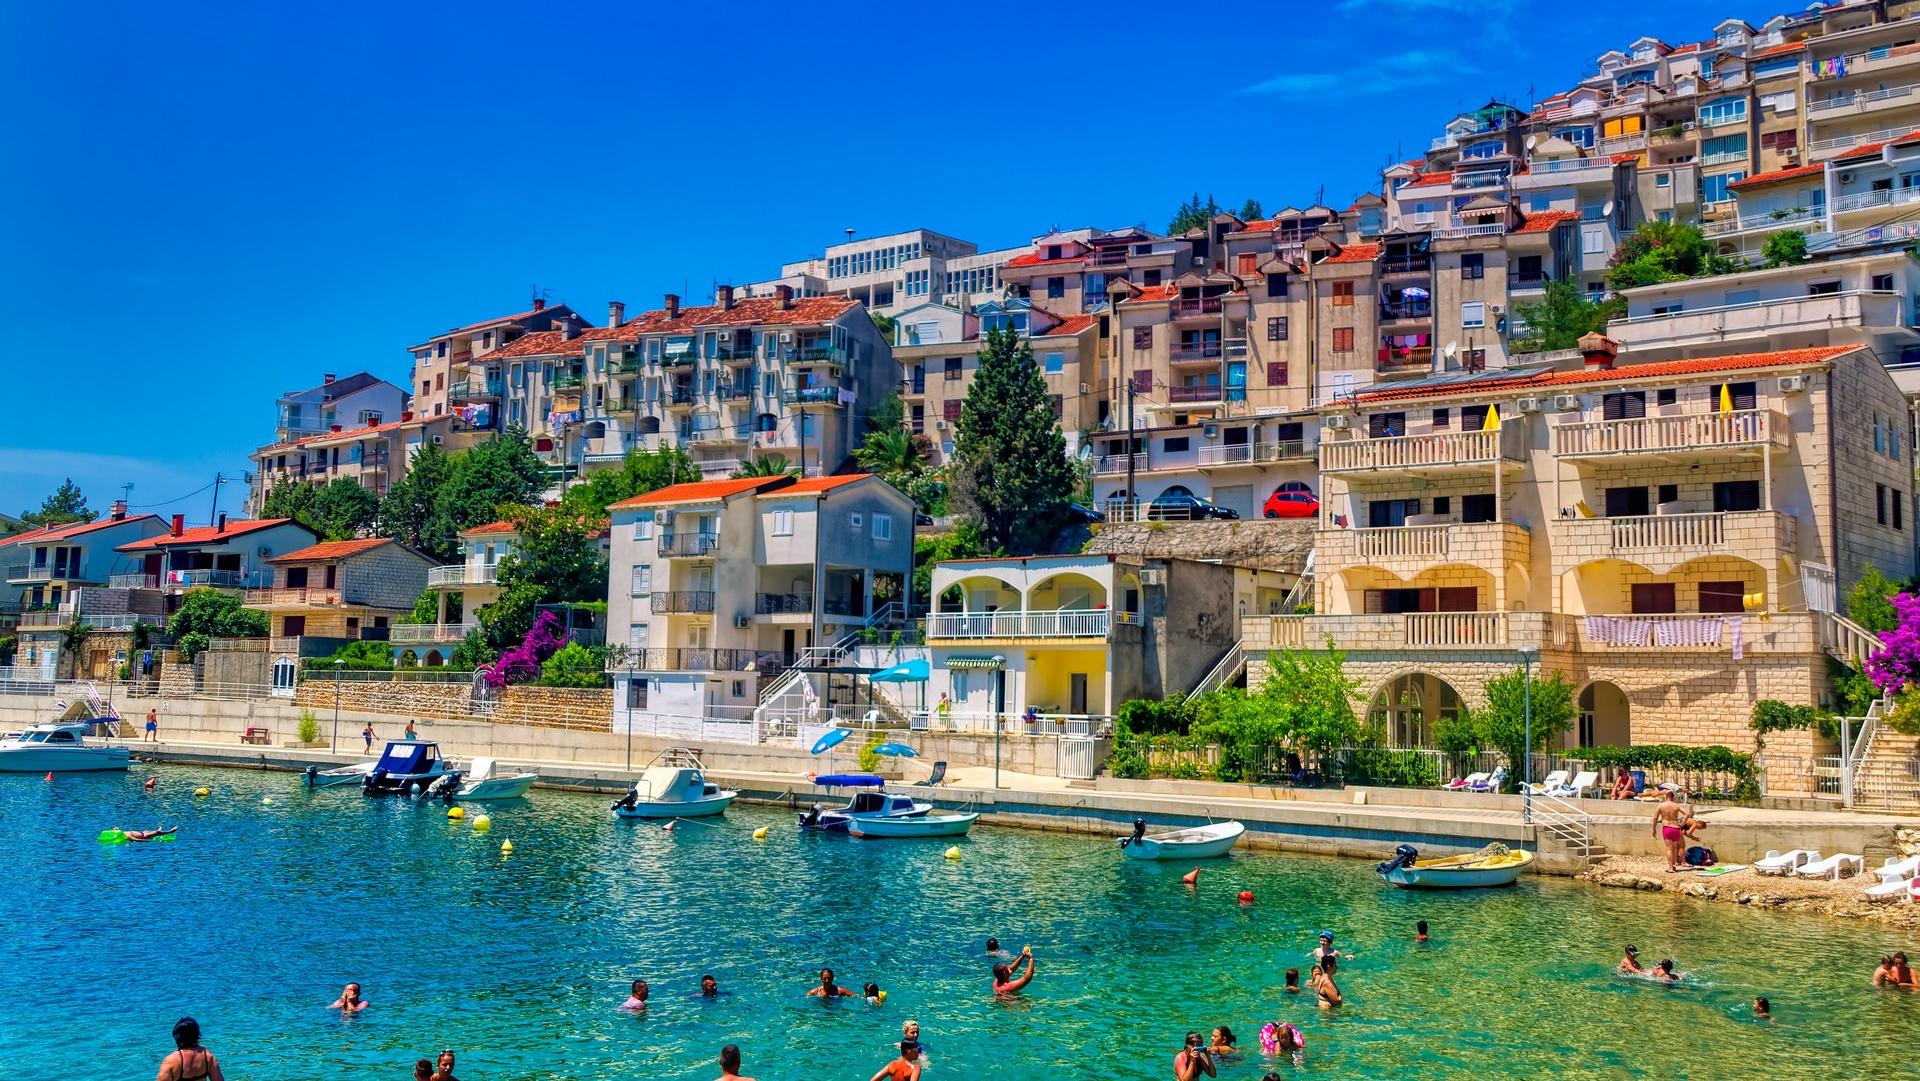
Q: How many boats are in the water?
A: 9